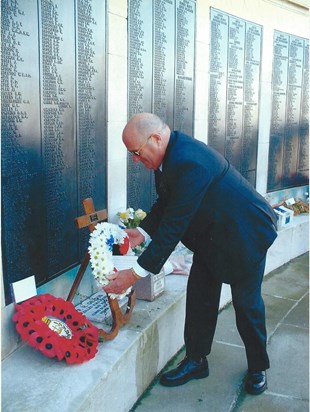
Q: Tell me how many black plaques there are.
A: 4